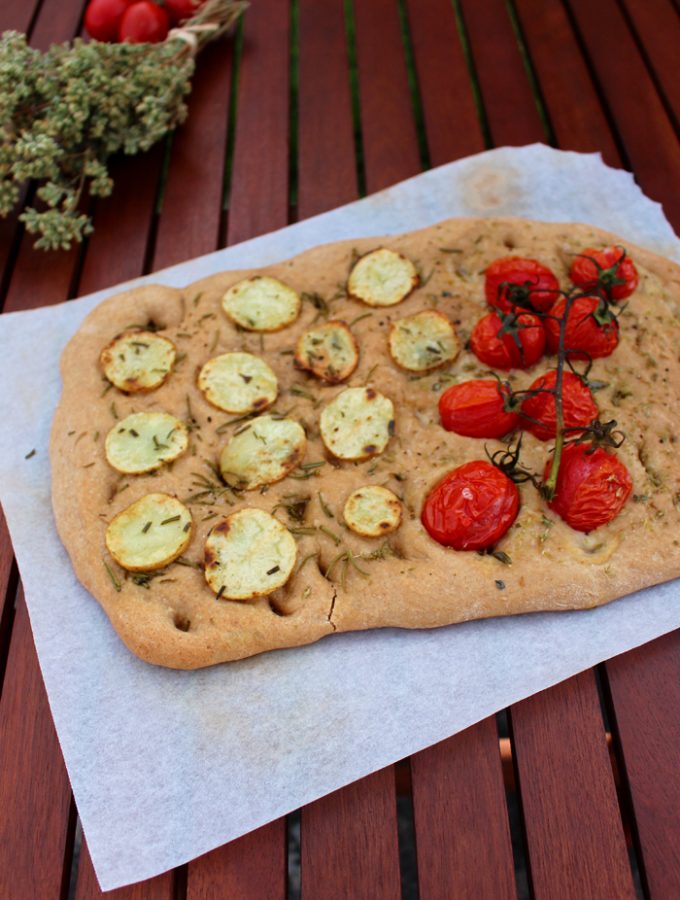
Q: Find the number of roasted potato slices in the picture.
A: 12